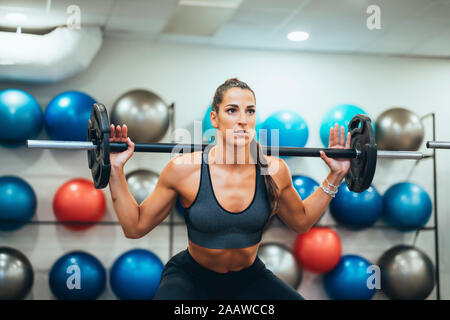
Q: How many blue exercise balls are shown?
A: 13